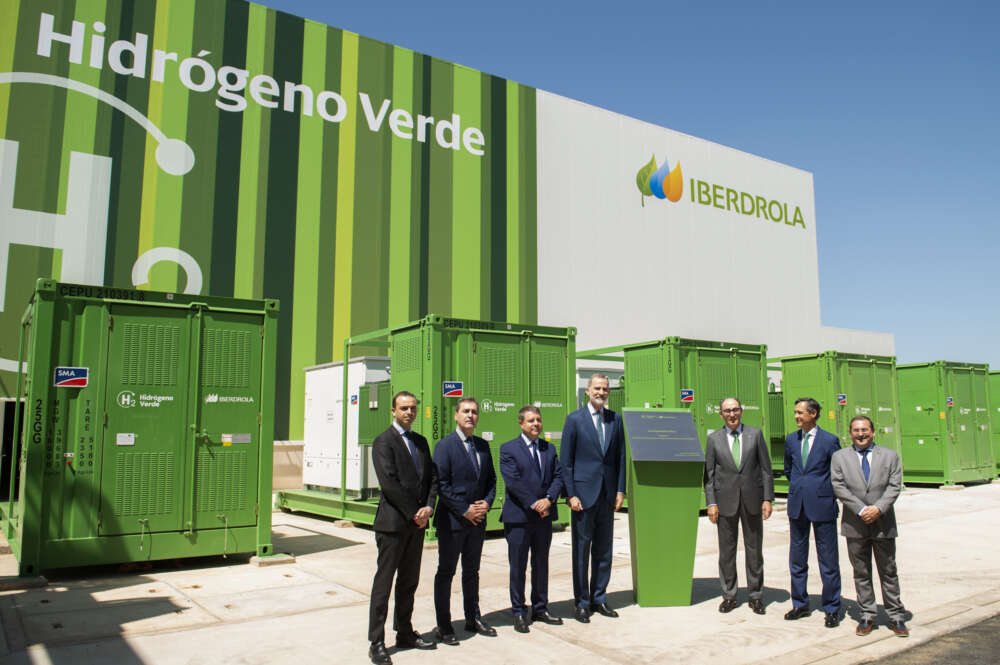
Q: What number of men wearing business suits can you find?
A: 7